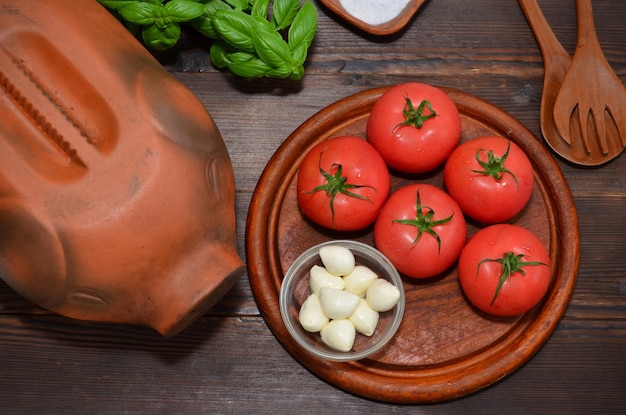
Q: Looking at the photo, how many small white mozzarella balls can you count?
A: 8